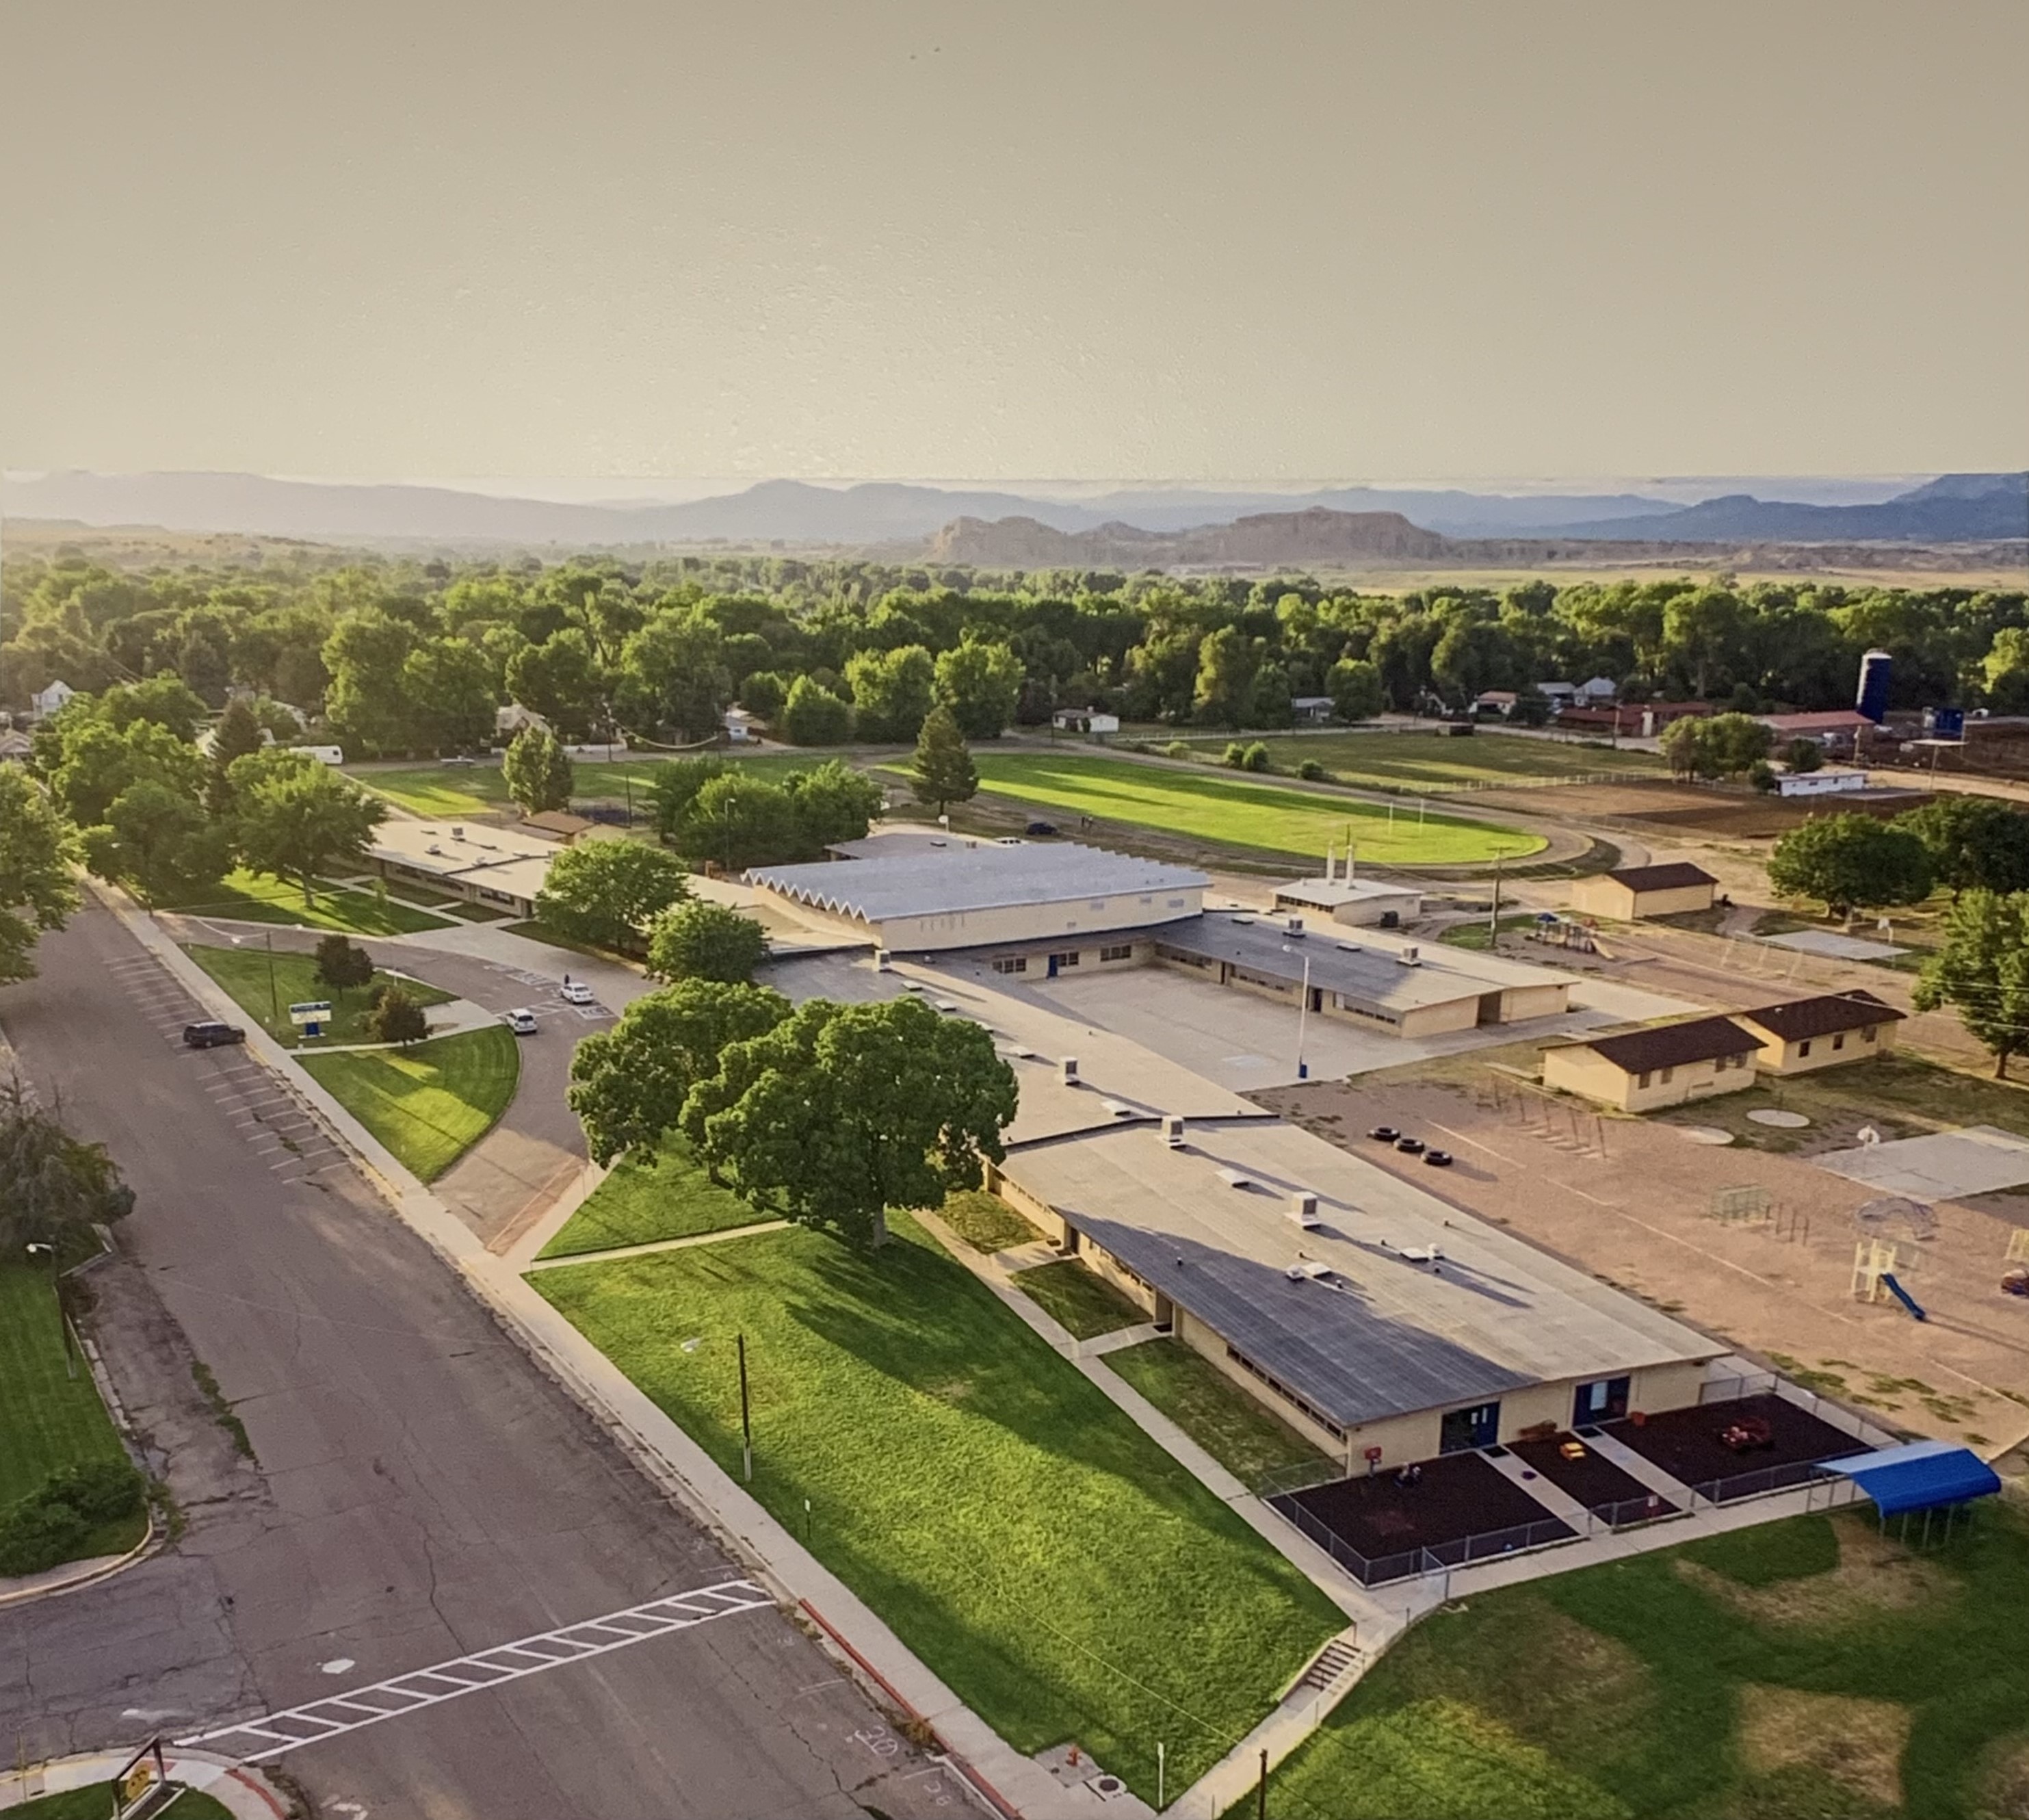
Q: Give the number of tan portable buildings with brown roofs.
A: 3